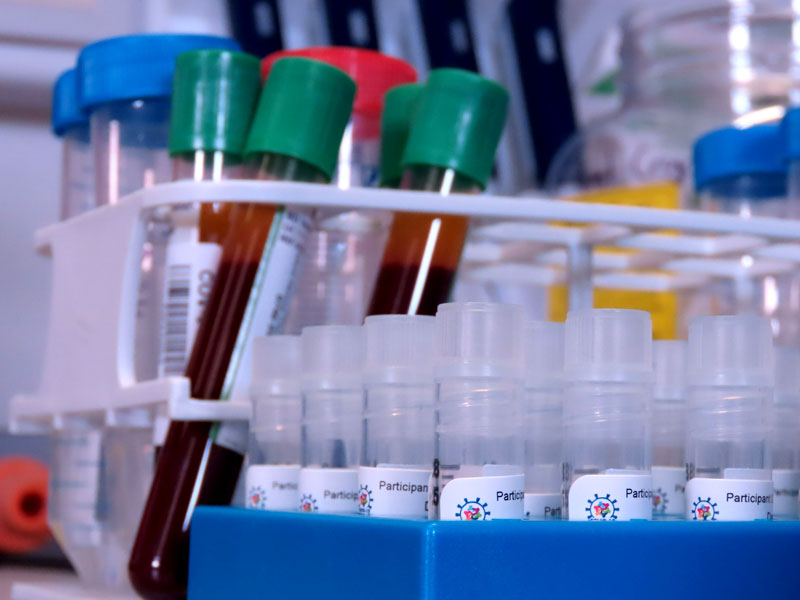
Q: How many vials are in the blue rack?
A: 9